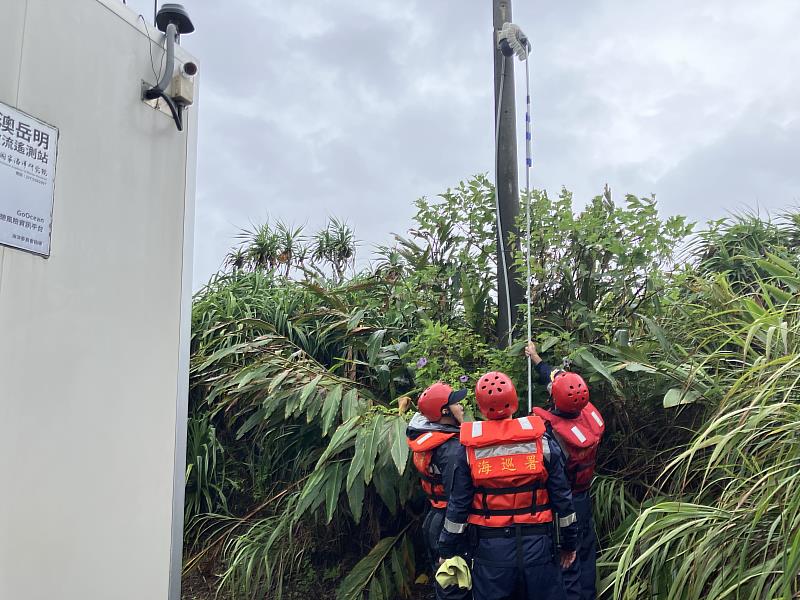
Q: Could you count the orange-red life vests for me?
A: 3